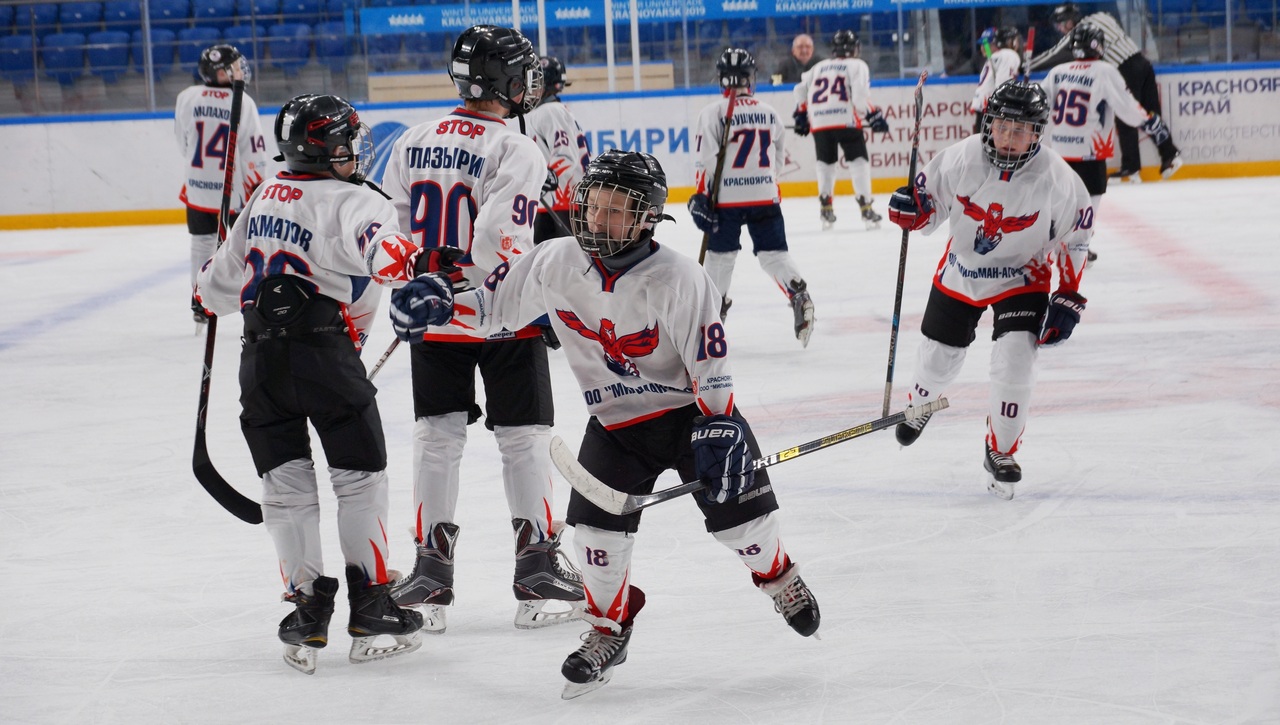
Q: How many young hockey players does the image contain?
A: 10